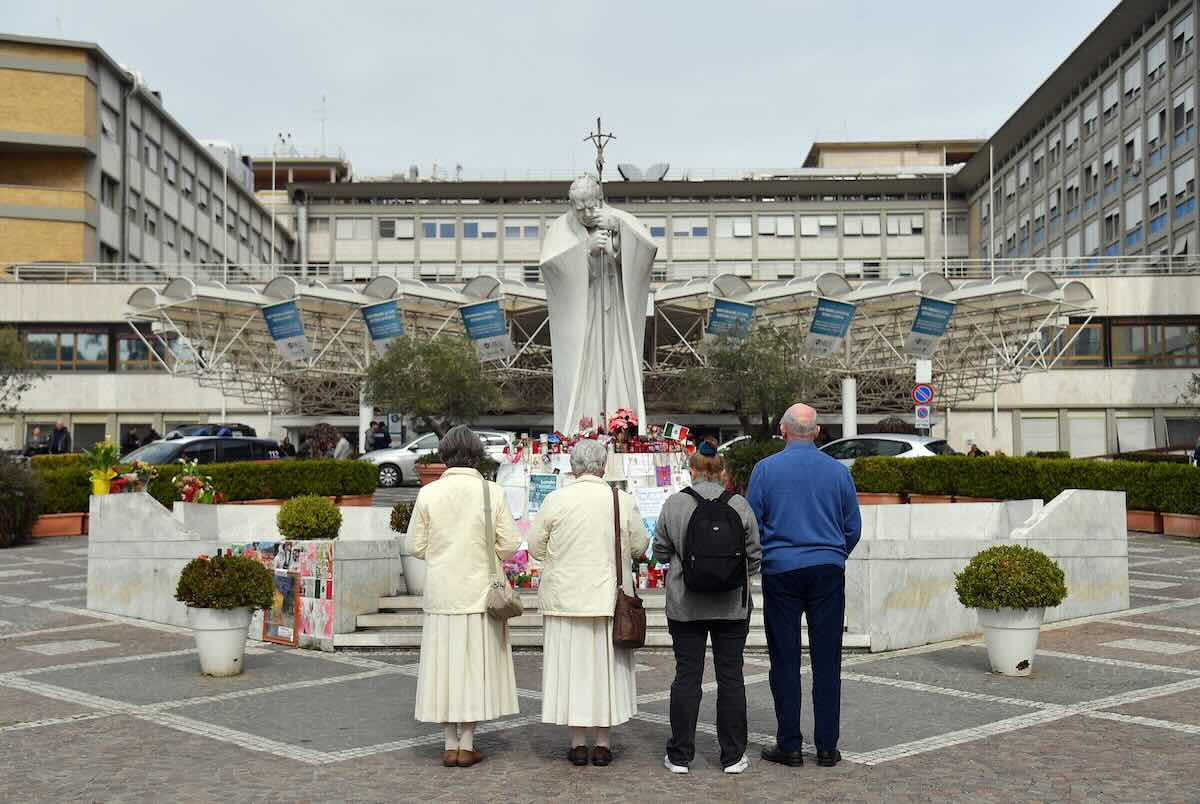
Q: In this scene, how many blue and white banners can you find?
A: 6